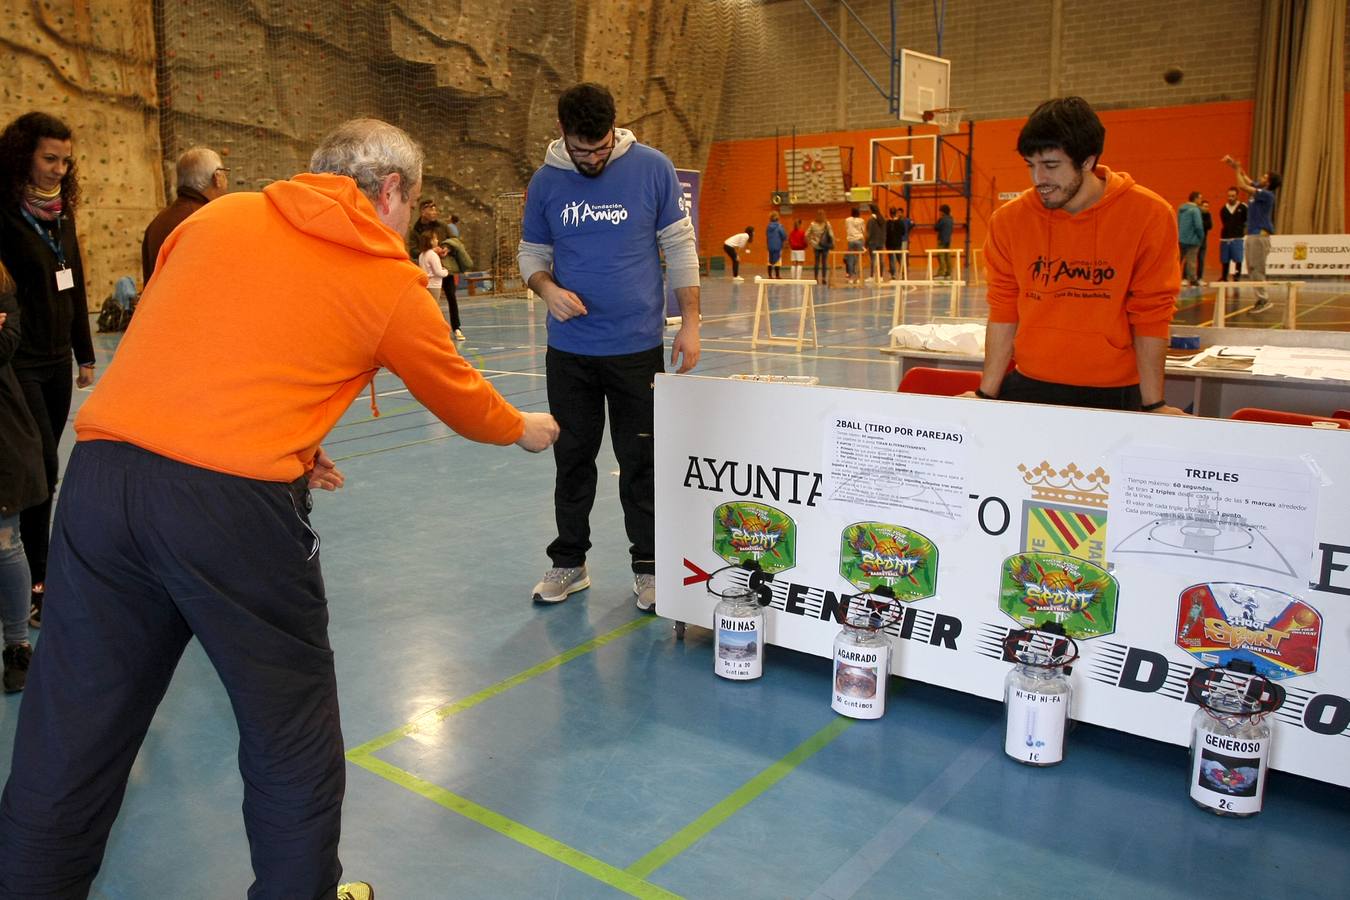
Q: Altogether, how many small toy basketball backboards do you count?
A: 4